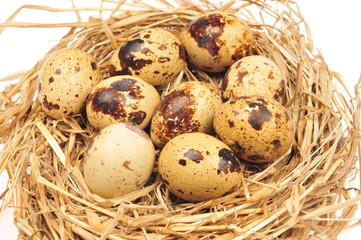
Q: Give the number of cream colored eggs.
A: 1